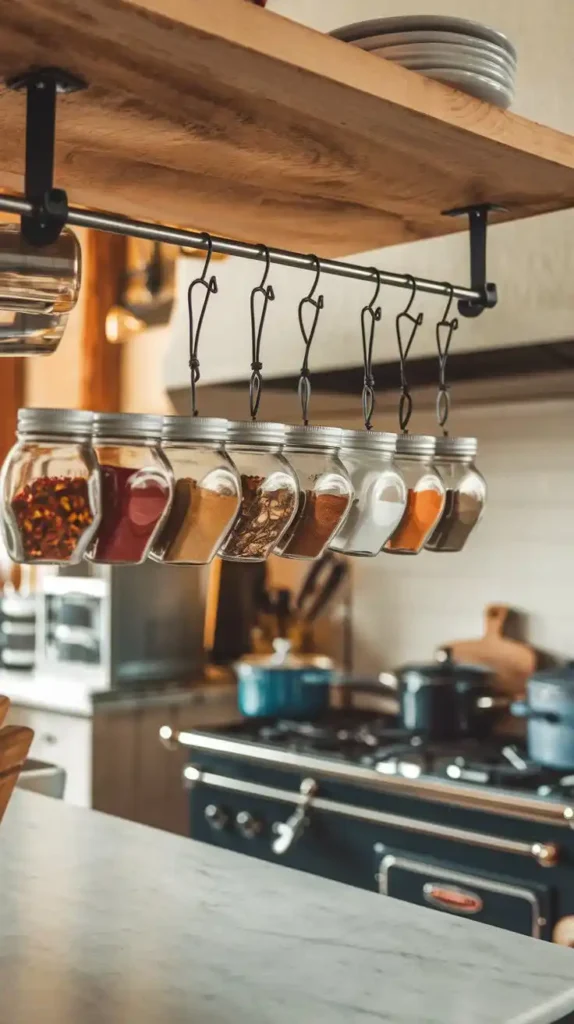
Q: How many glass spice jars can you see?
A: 8